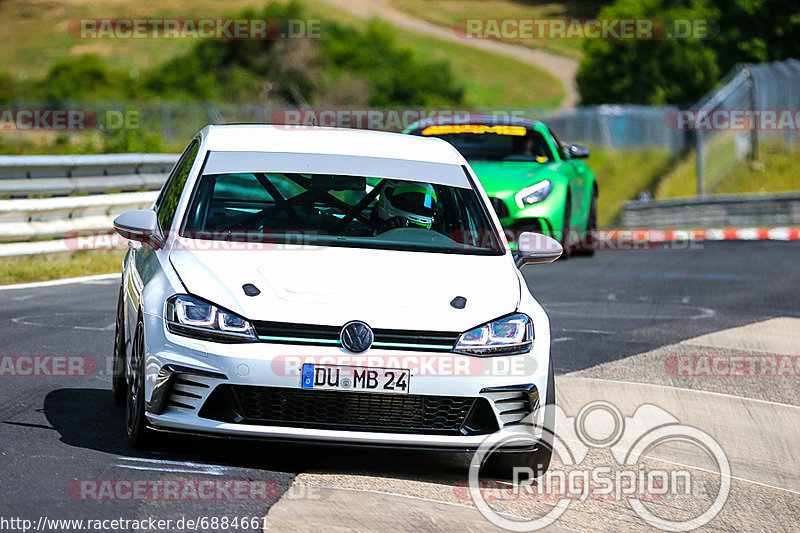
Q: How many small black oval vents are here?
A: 2